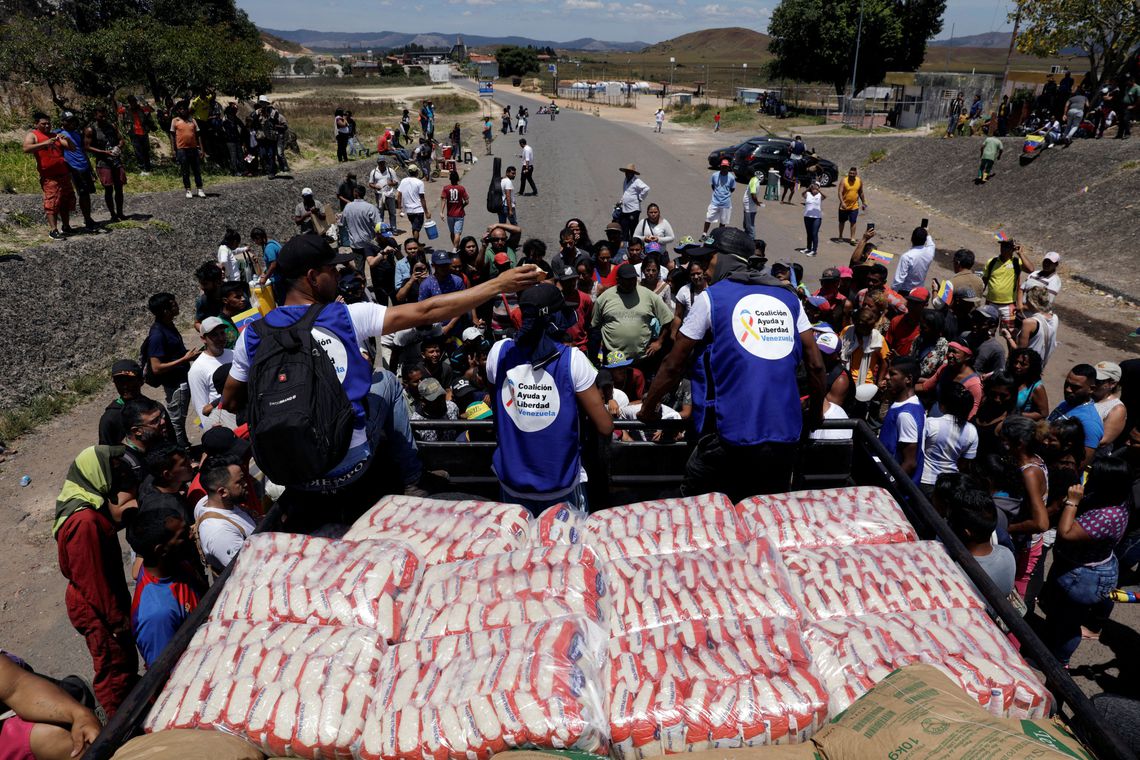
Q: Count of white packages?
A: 12